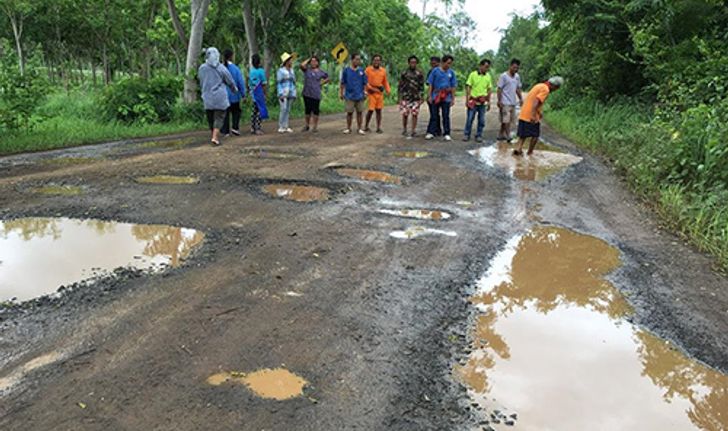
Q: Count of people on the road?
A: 13